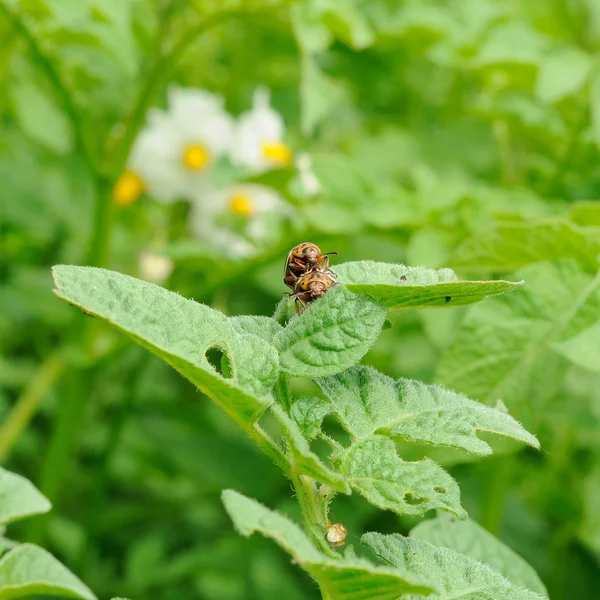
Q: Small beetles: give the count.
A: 2